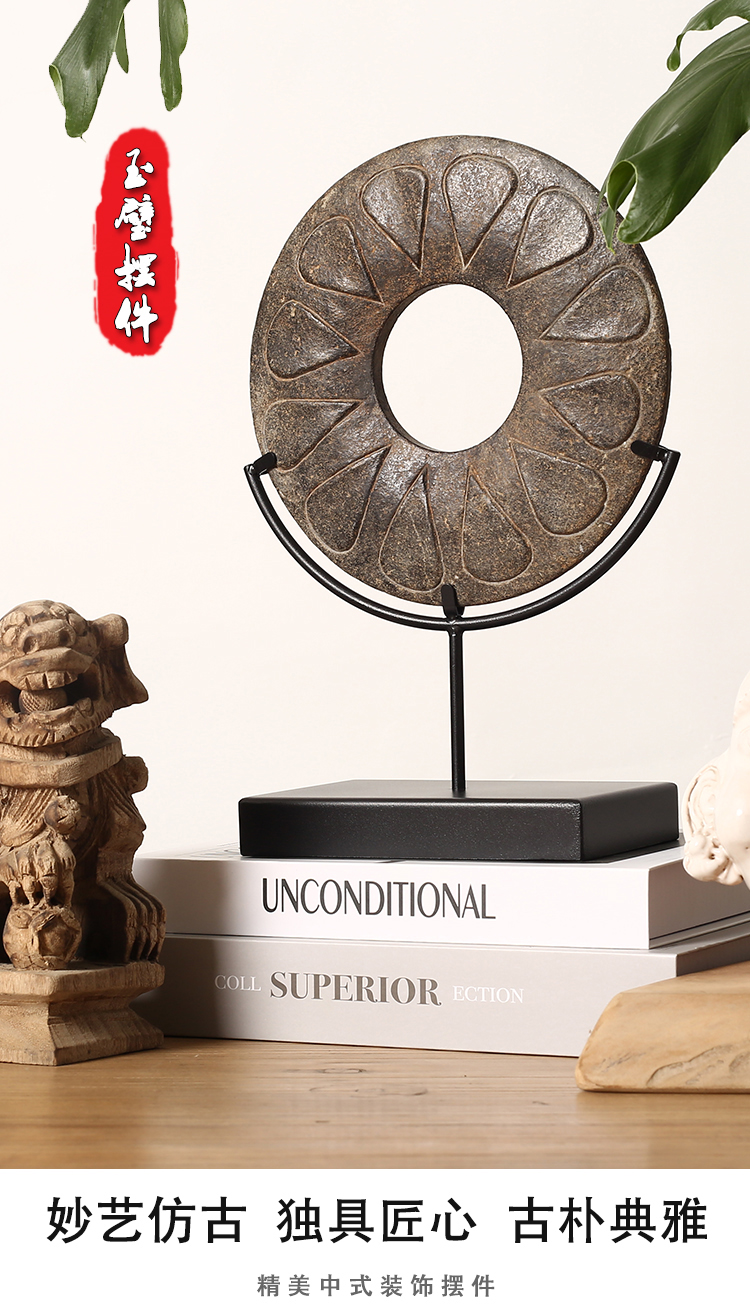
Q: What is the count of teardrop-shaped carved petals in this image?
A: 12